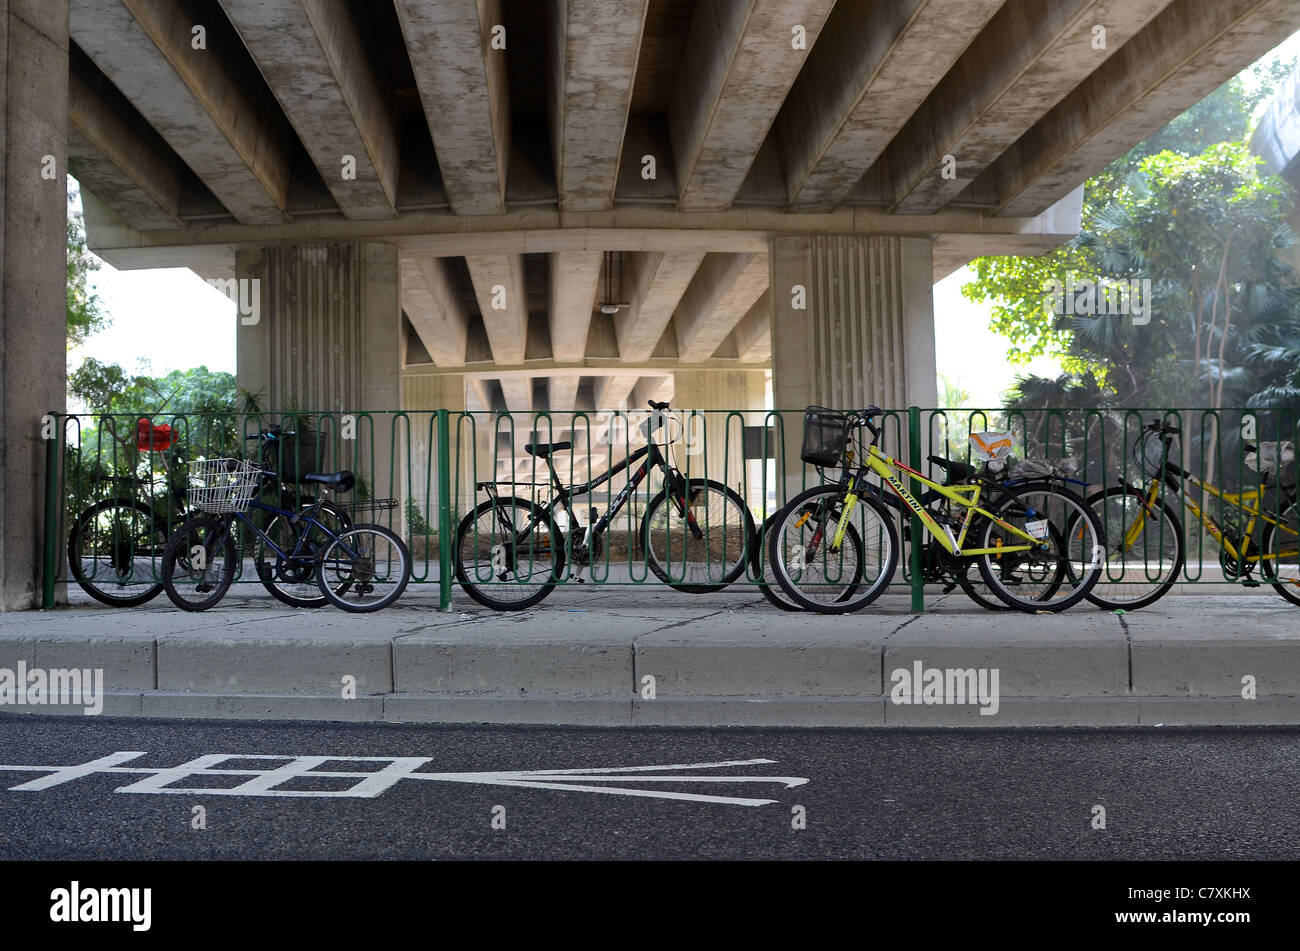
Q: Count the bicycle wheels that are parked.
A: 12